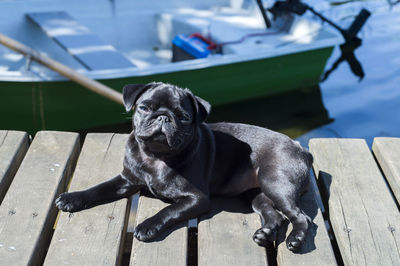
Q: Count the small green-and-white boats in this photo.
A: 1